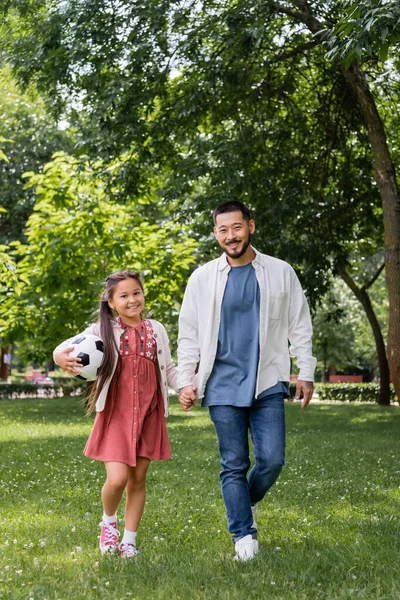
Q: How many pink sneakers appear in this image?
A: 2